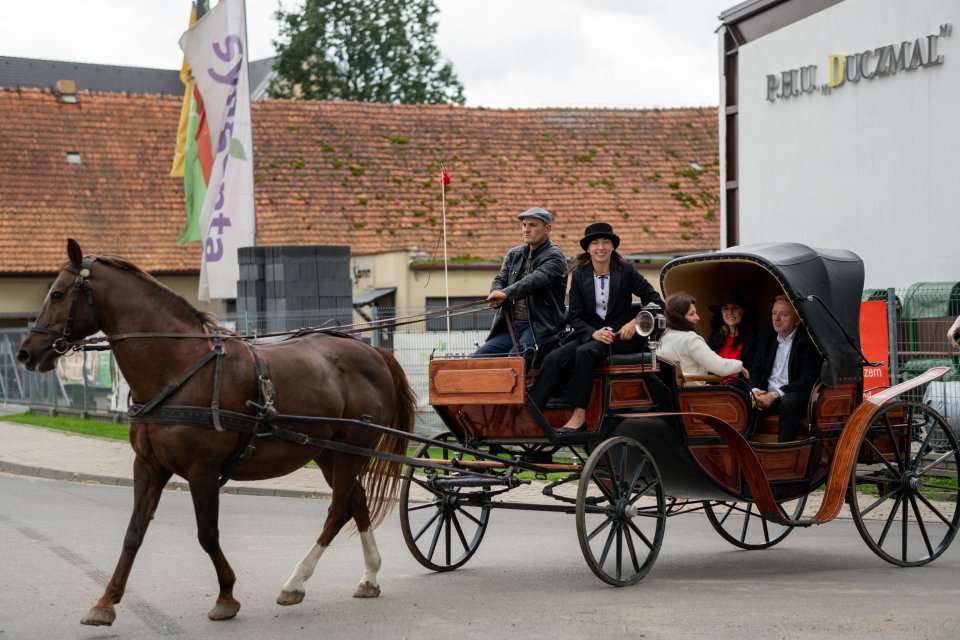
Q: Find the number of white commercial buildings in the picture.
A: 1